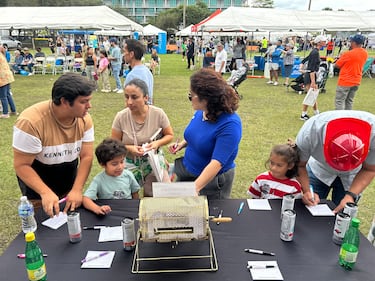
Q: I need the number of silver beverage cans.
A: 6